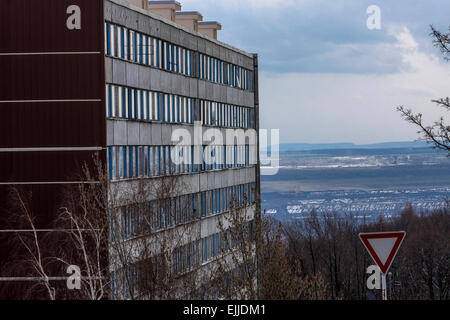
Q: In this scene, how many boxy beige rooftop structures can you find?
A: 4